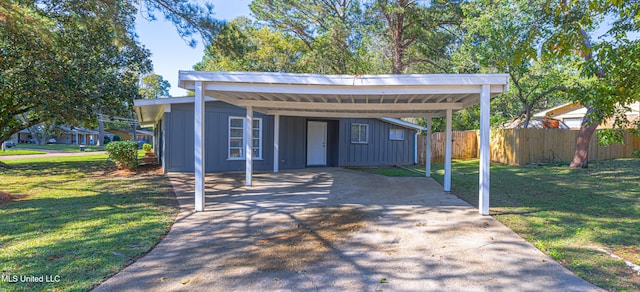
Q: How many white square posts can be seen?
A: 6